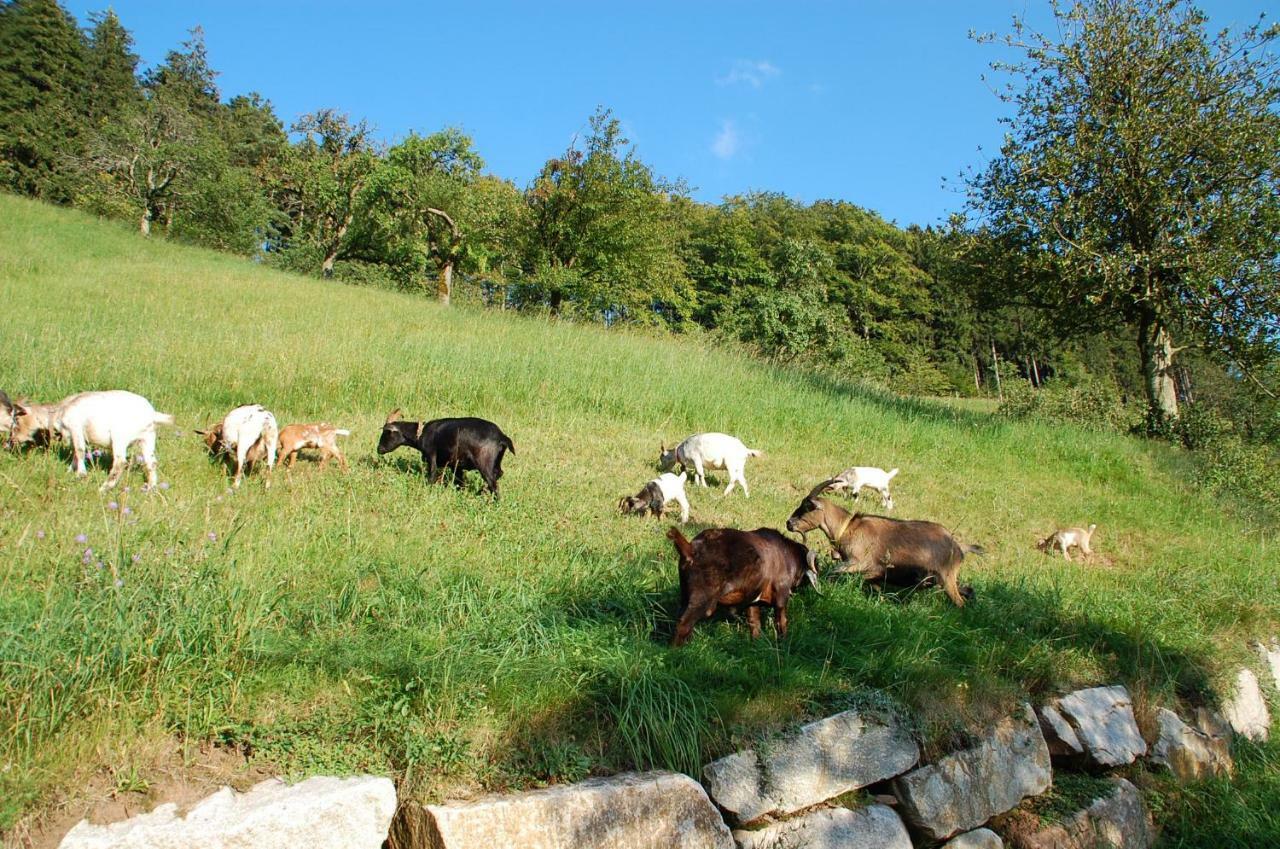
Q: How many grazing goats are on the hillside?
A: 11